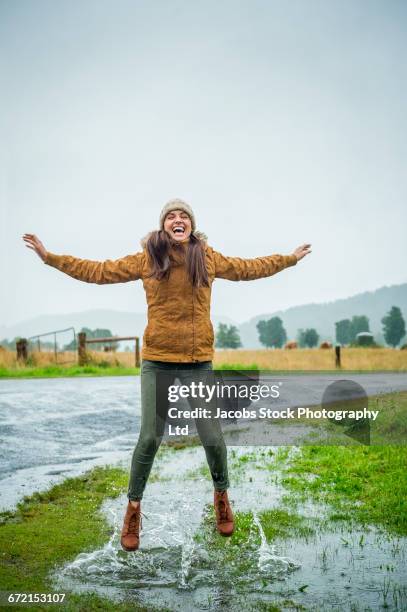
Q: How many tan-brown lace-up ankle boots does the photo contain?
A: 2